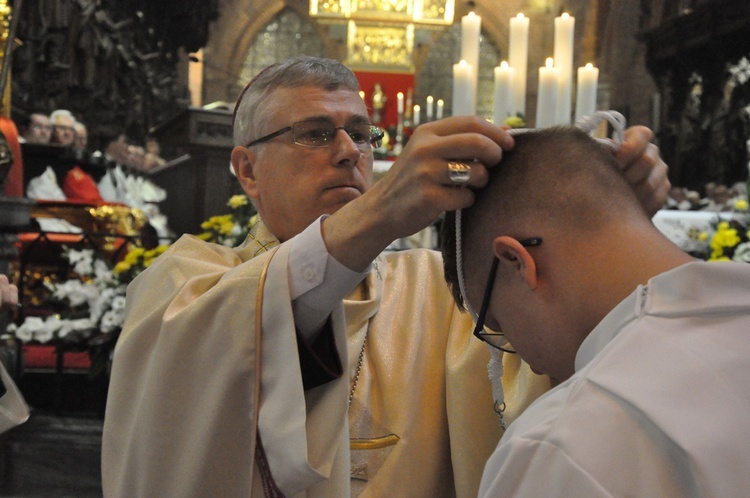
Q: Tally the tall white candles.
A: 7